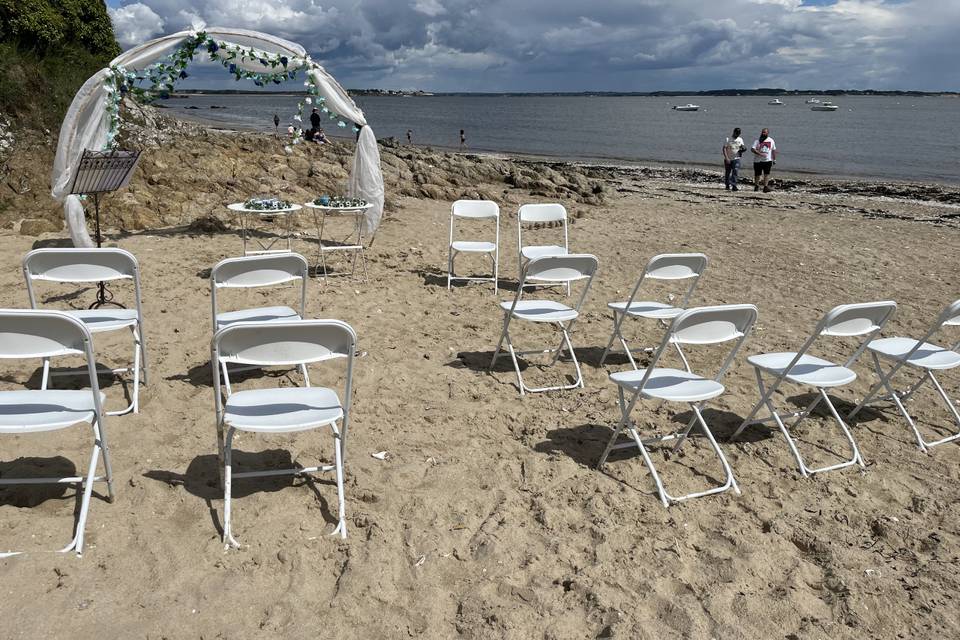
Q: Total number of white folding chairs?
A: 11